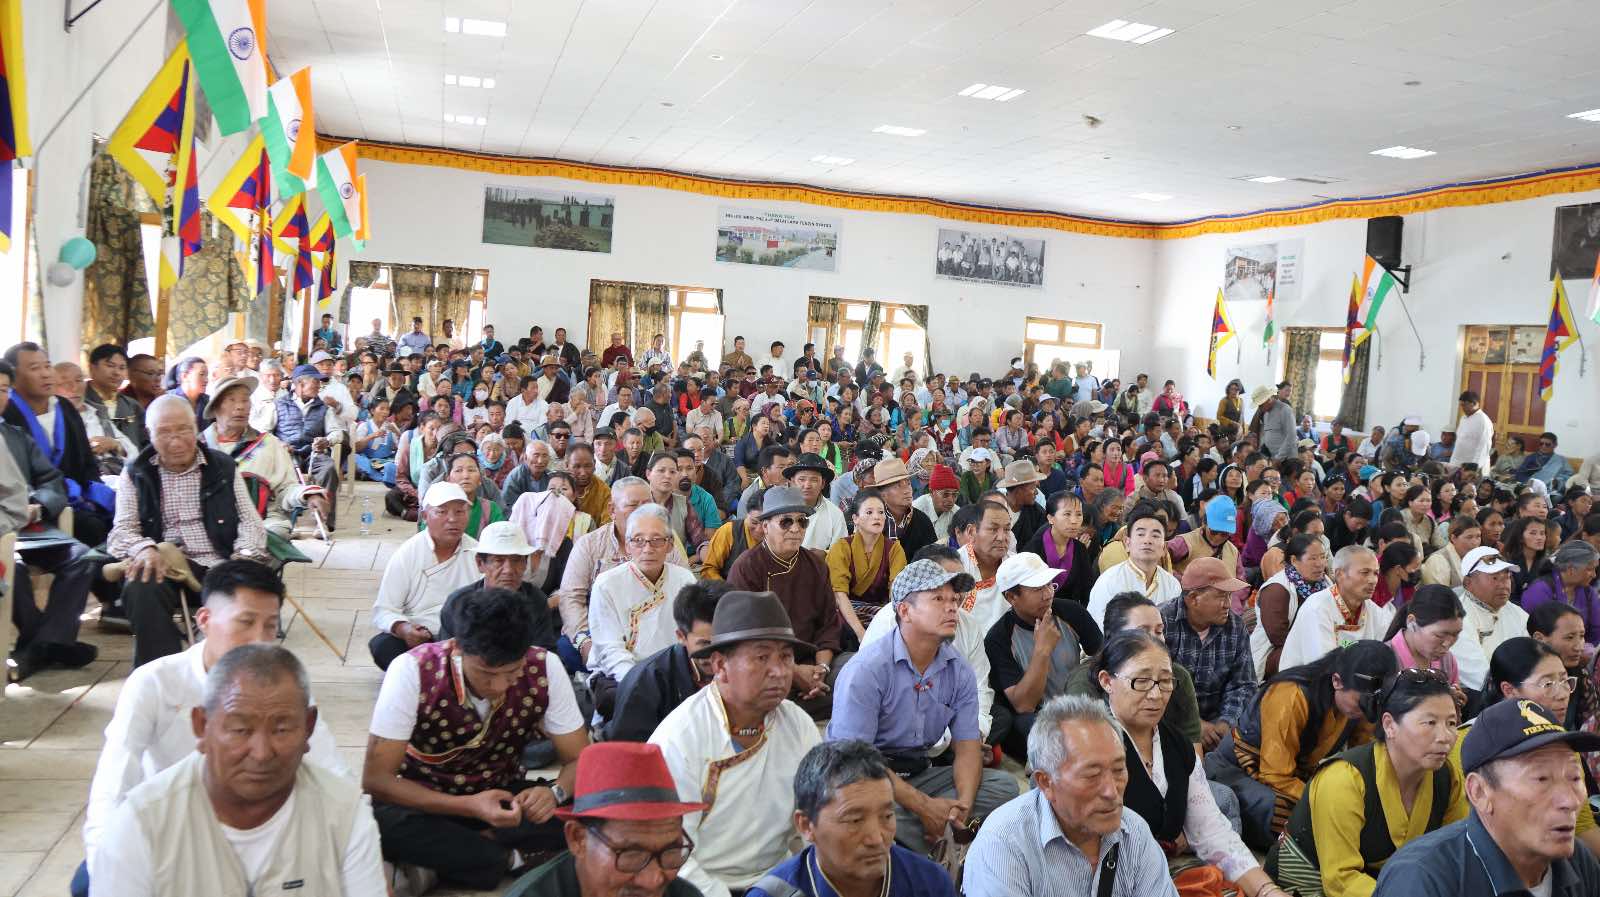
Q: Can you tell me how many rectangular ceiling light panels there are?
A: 11